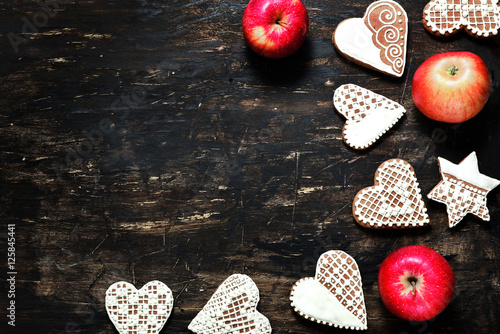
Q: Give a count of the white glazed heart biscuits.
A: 7